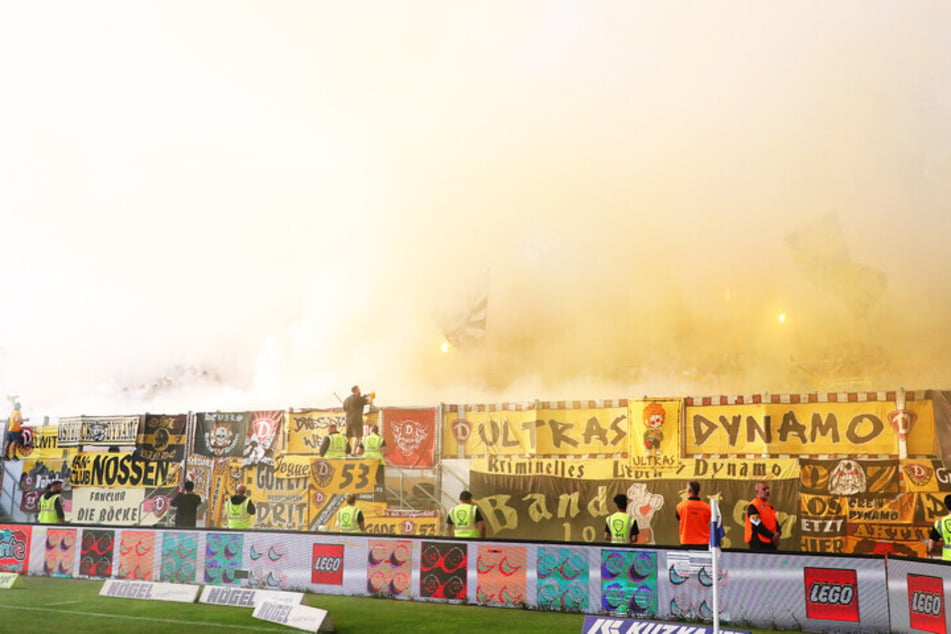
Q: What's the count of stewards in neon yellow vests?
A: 8